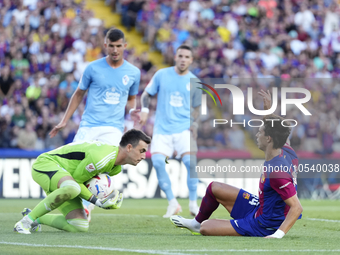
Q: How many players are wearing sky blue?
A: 2